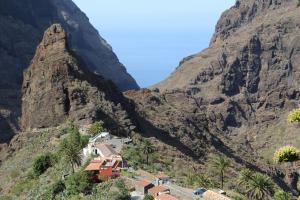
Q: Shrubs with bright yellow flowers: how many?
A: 2